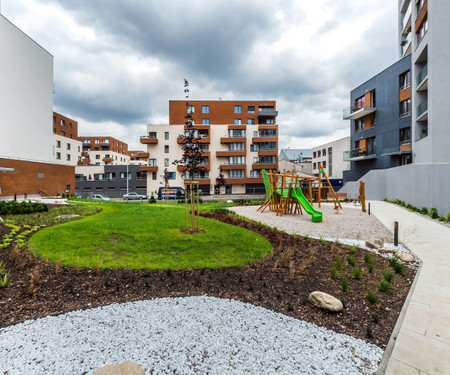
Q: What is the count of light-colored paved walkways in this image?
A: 1